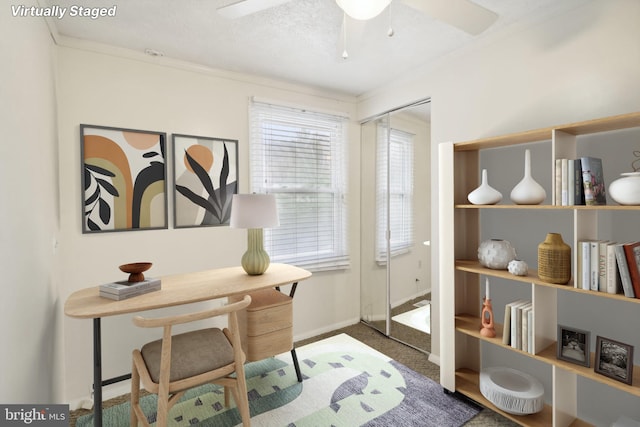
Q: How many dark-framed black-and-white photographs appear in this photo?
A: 2